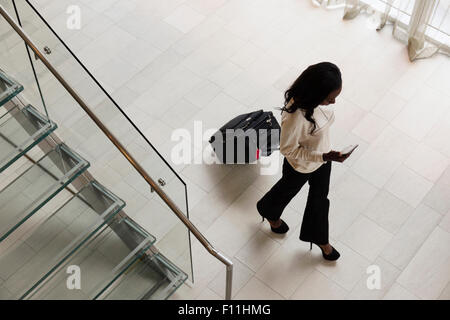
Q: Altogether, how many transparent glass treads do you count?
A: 6